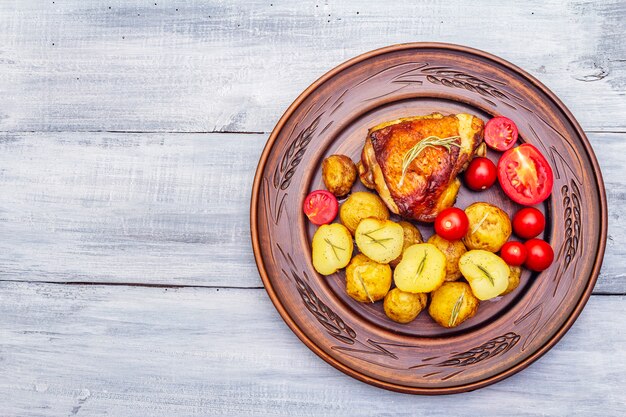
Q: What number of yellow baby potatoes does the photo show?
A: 13